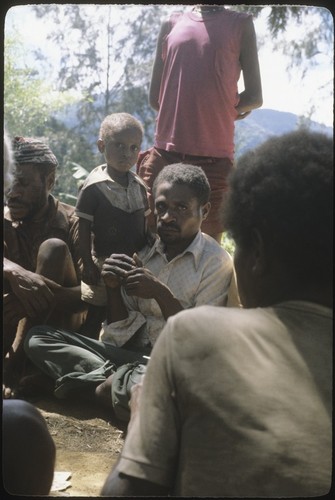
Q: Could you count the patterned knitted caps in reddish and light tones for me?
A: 1